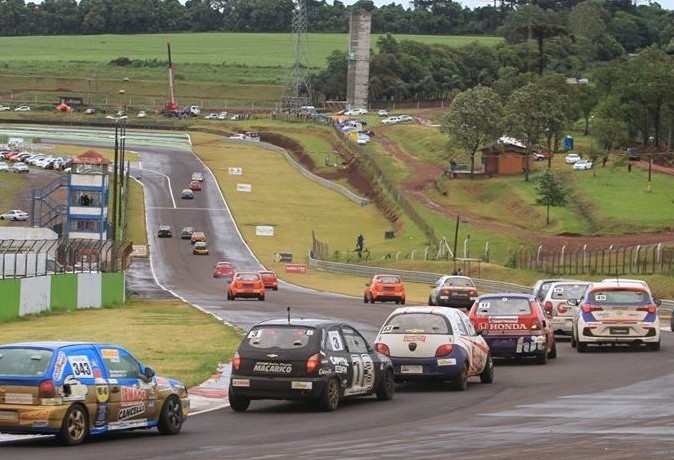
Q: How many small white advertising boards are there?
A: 3